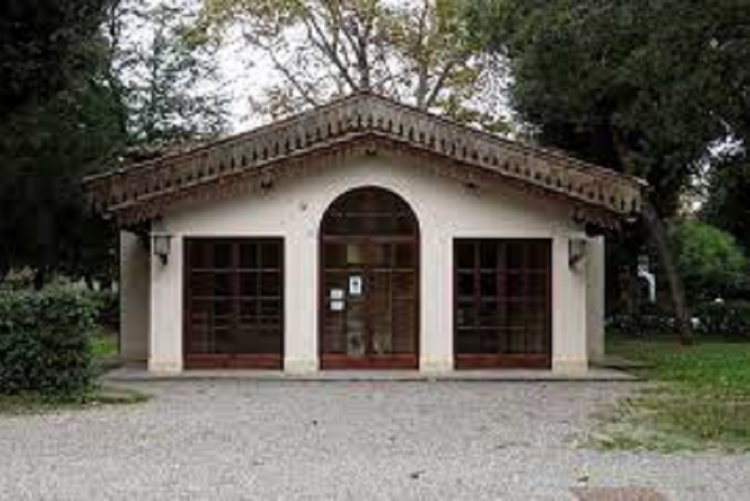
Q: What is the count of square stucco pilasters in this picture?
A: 4